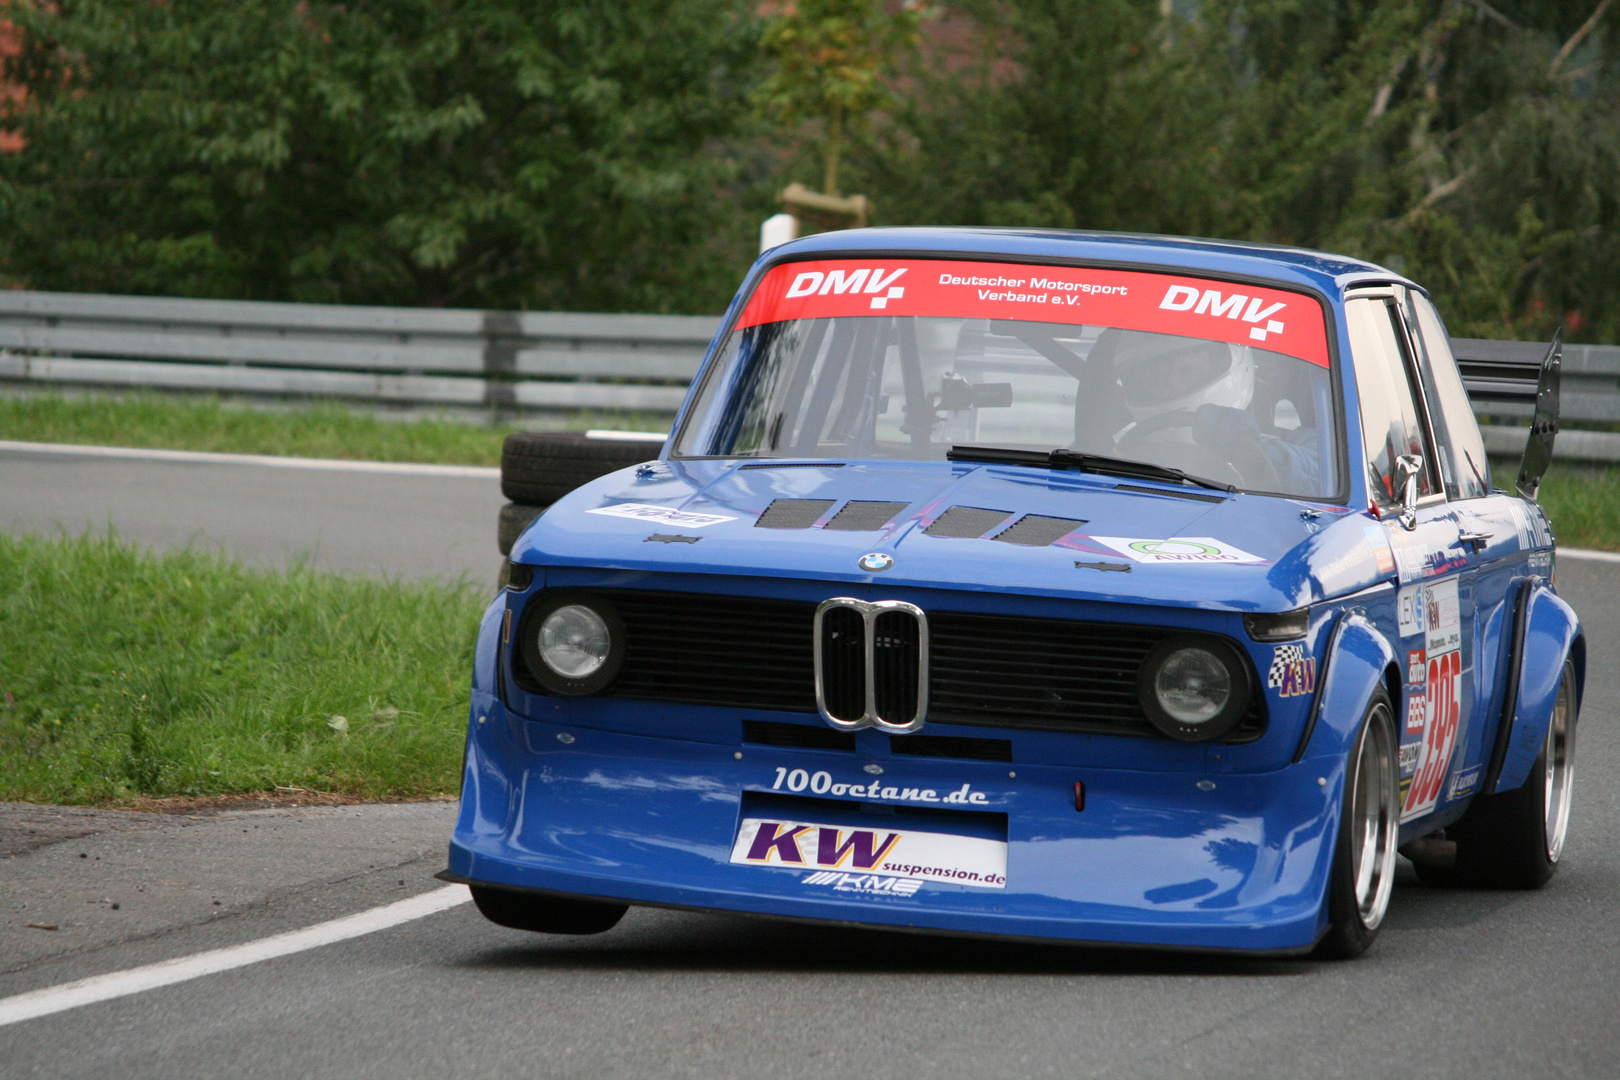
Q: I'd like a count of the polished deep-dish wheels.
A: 2